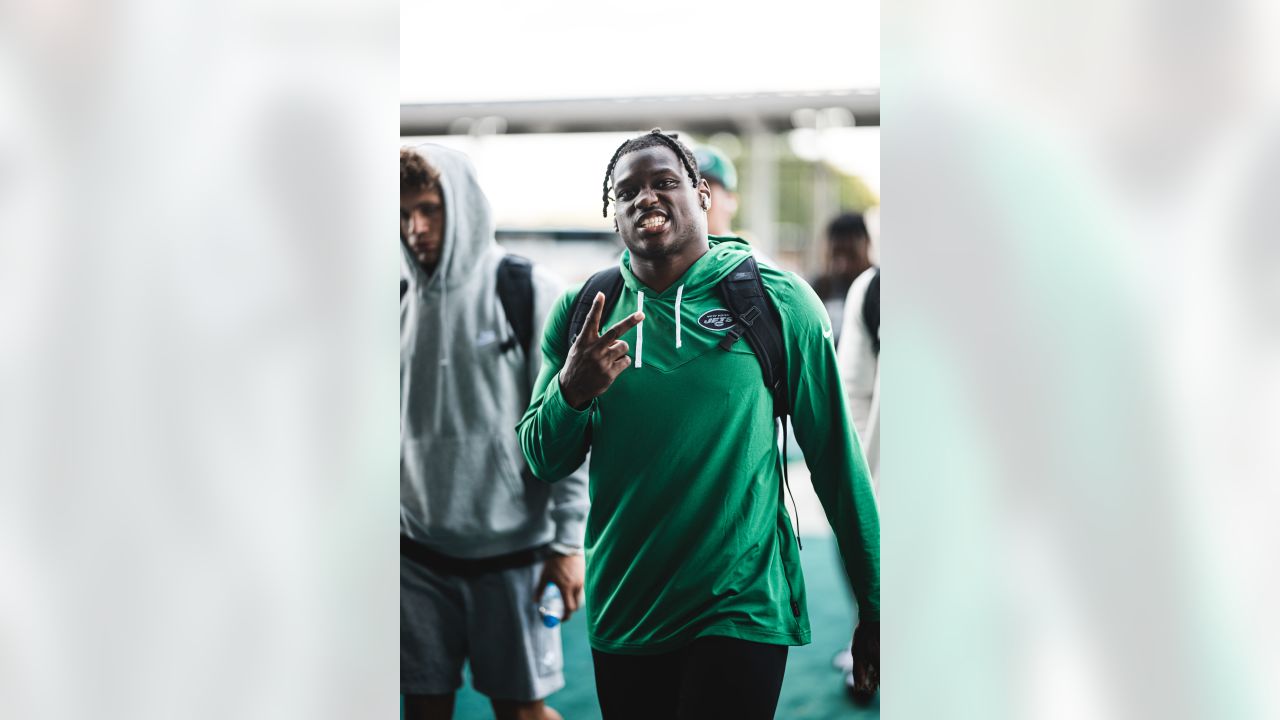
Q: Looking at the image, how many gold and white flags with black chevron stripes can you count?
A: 0